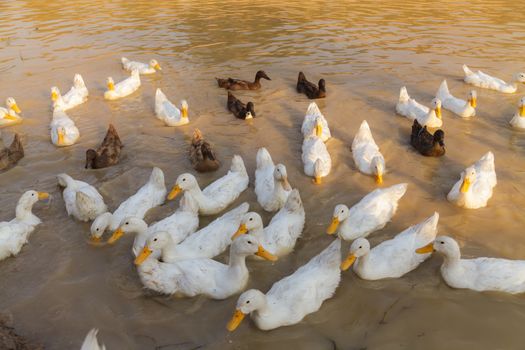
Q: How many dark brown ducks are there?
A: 7